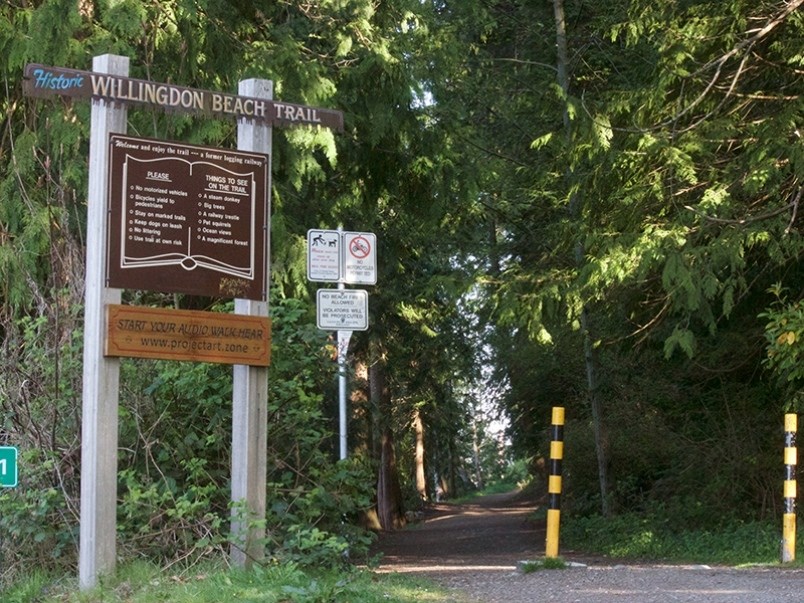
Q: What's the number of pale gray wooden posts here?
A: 2